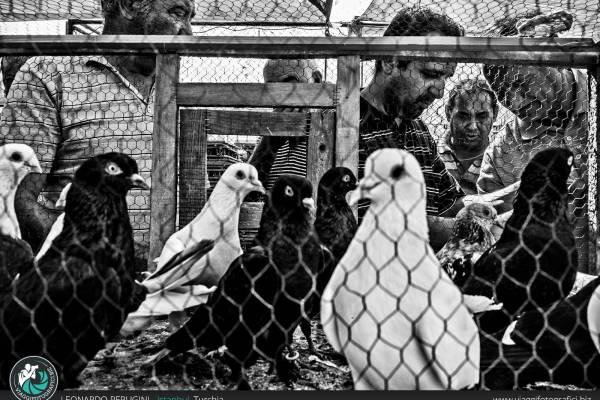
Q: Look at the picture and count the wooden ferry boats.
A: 0